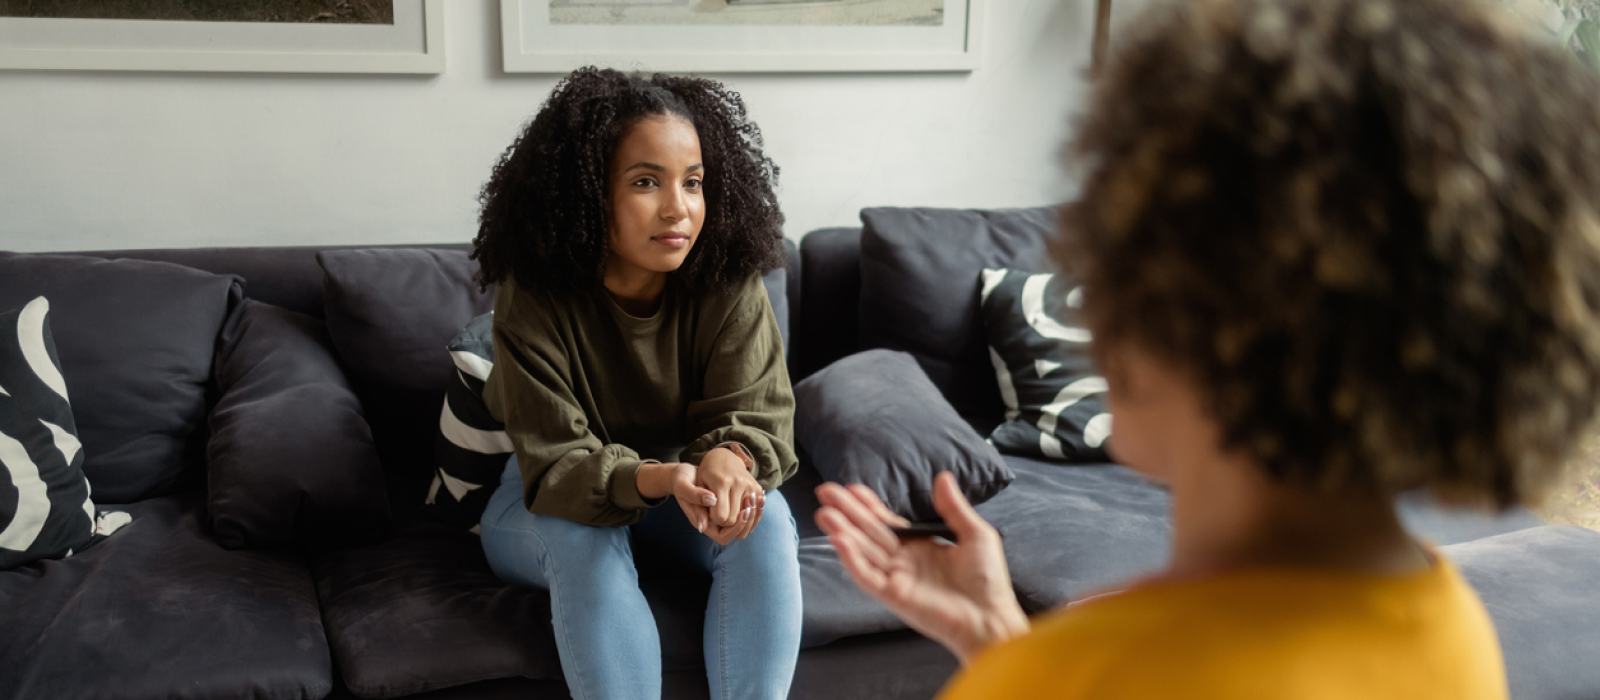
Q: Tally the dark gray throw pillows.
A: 5